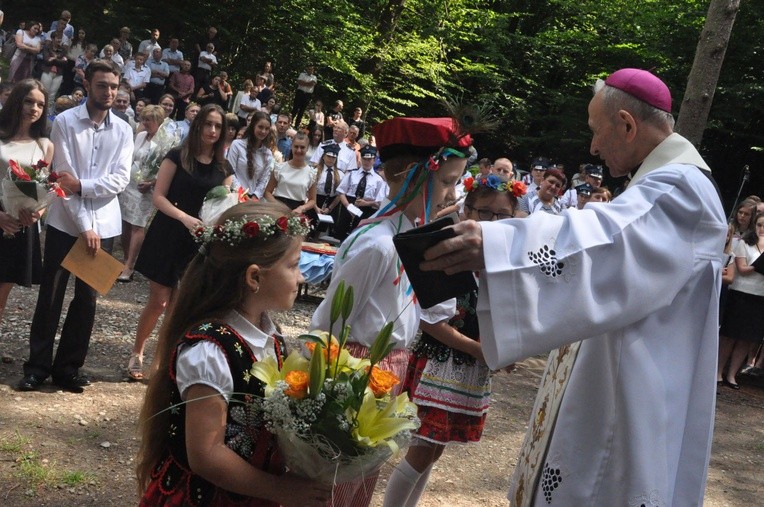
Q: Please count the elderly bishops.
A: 1